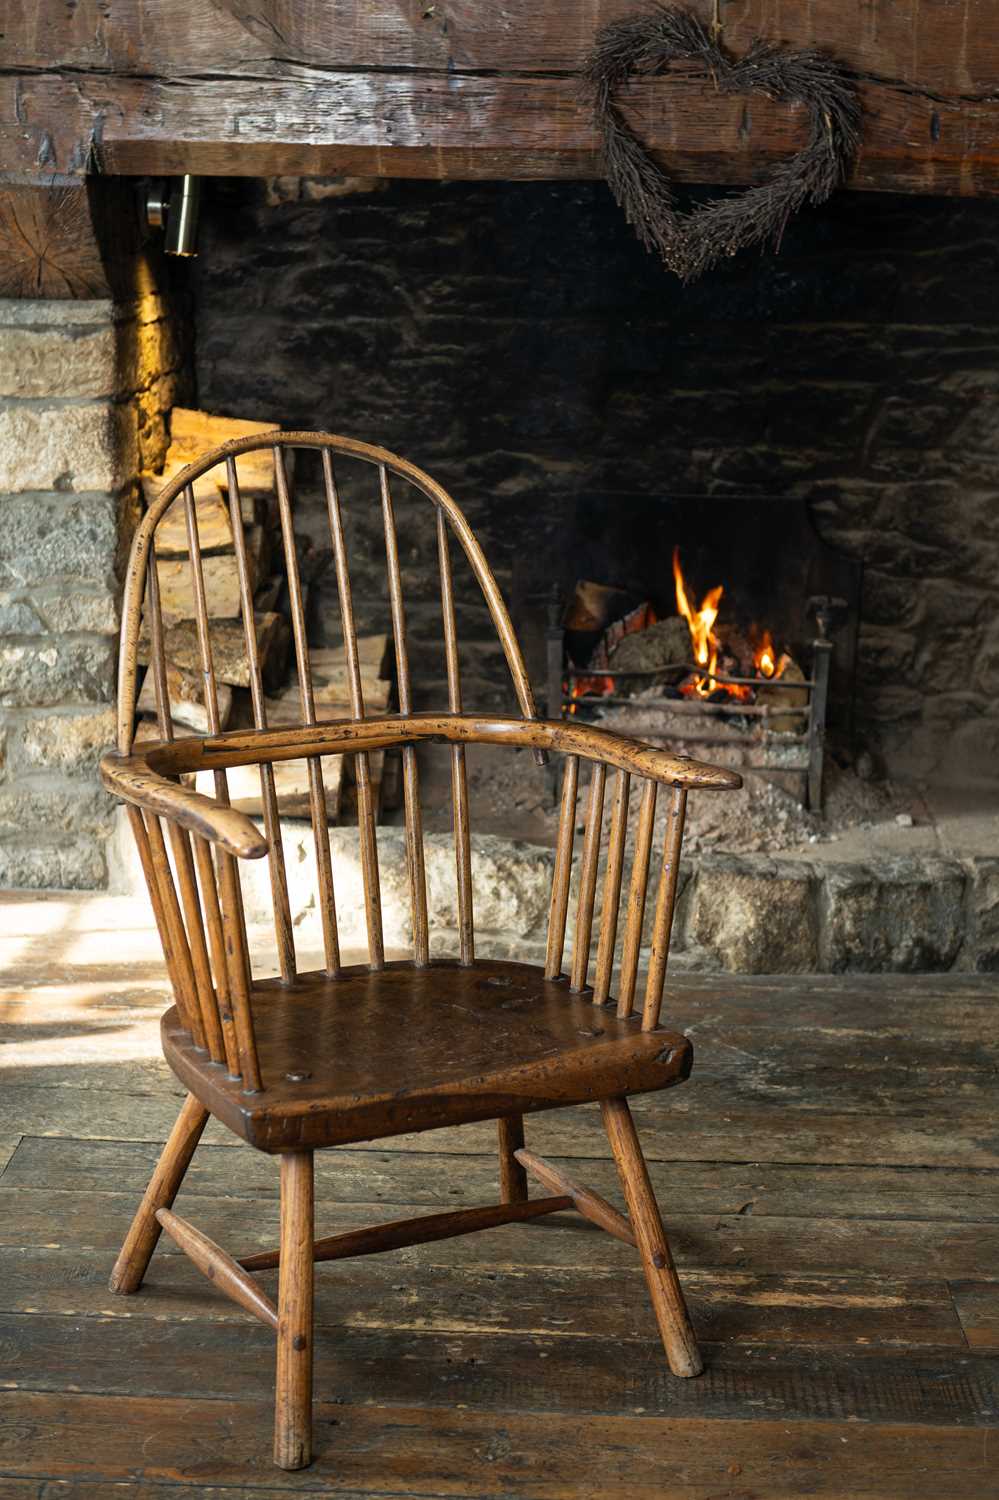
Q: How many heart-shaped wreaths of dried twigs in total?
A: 1